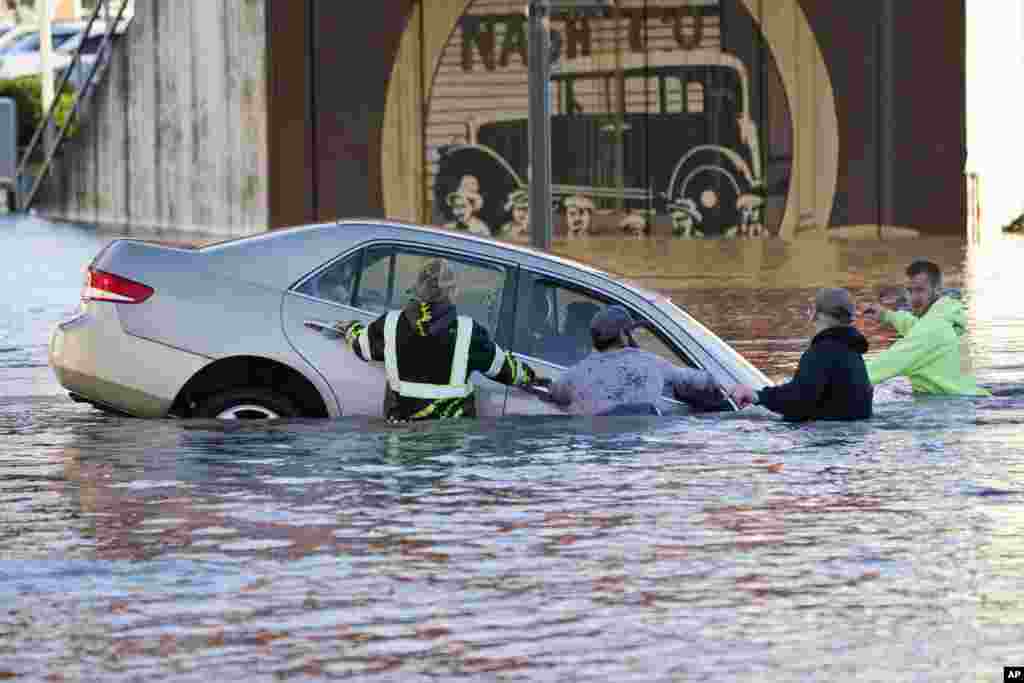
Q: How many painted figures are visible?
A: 6